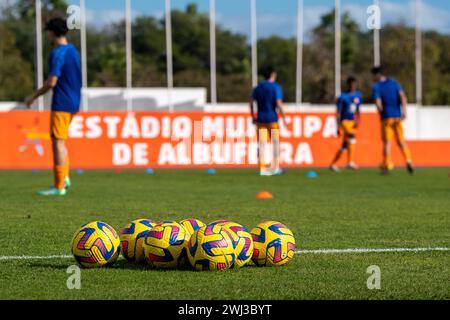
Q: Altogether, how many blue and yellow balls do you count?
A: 7